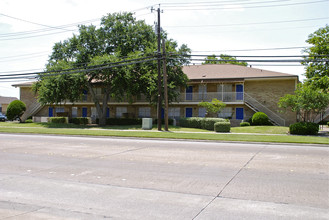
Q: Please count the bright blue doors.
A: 9